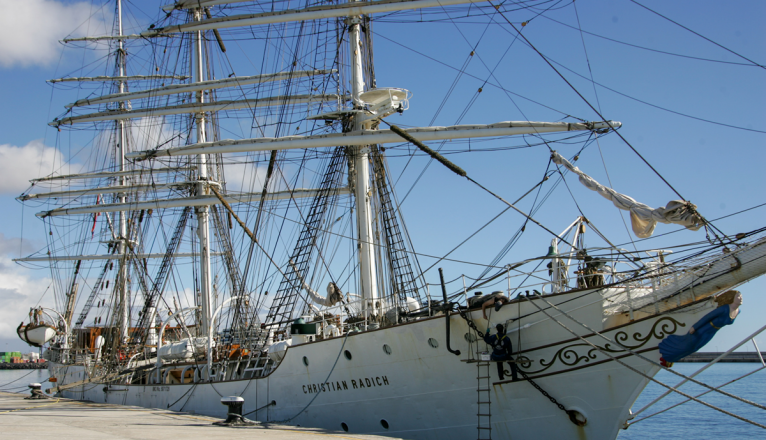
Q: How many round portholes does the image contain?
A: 7